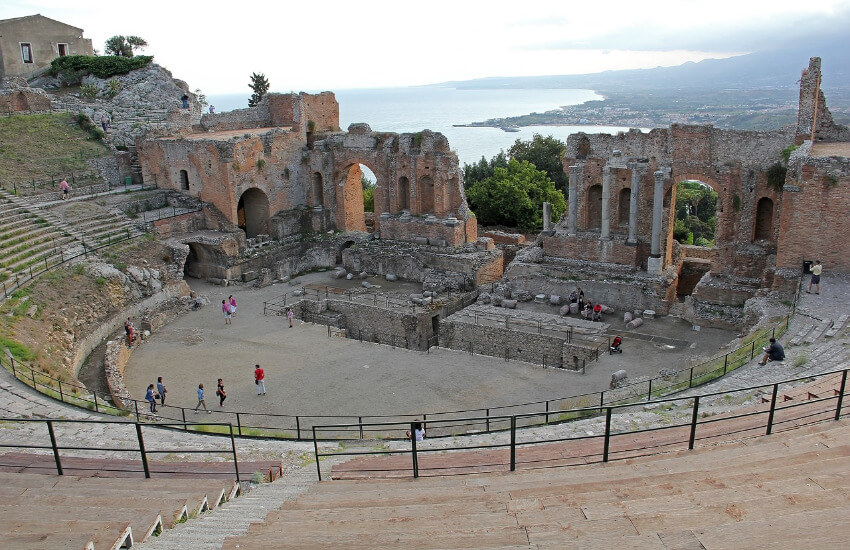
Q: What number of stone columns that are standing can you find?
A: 5